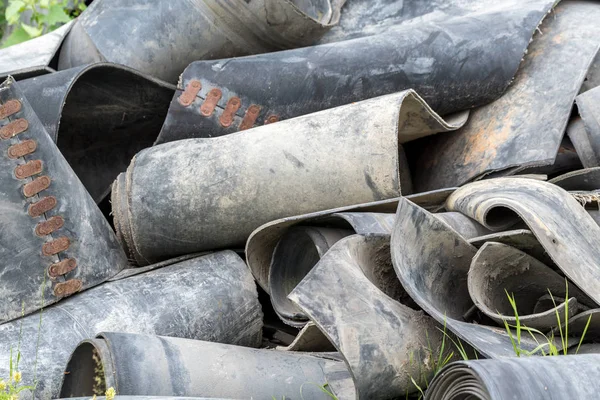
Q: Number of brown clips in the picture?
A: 15